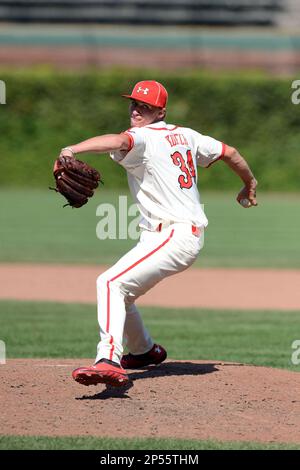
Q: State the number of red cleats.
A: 2